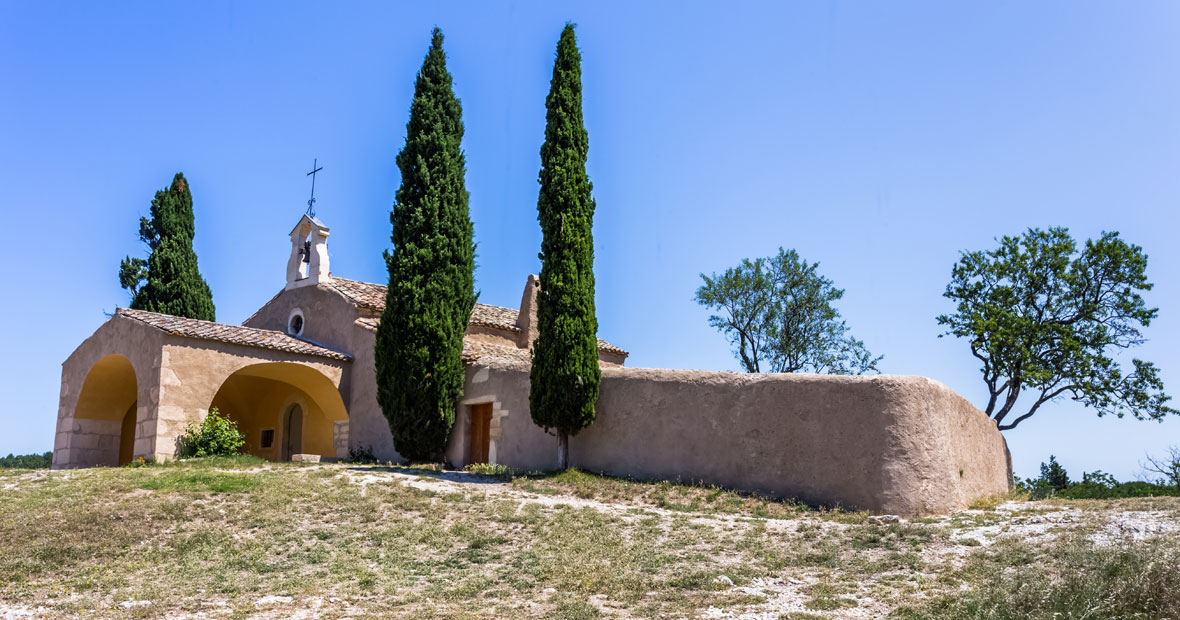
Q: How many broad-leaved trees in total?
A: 2